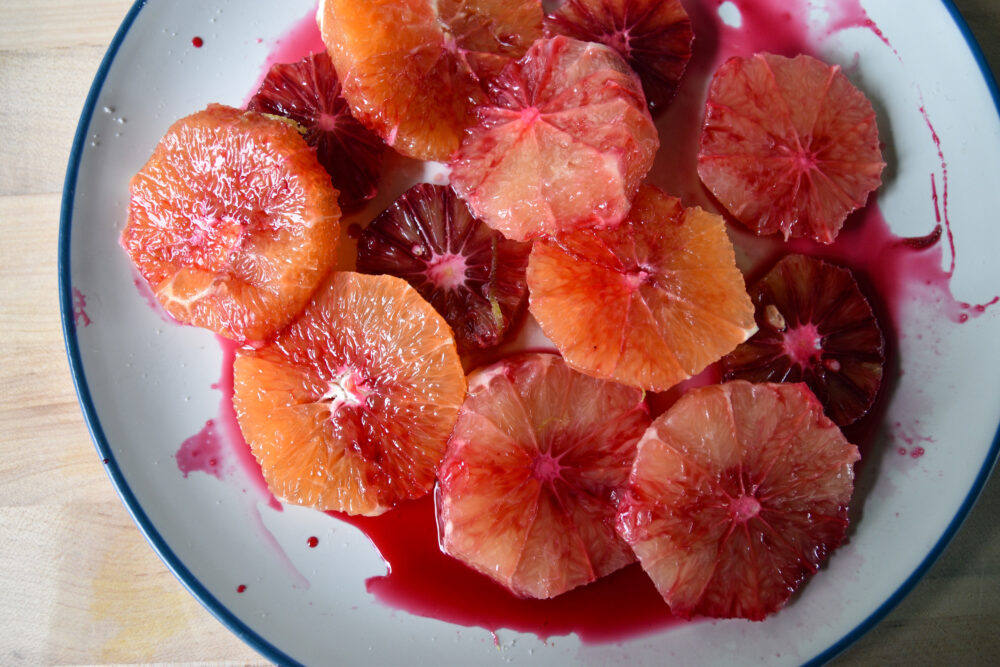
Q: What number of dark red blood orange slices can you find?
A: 4